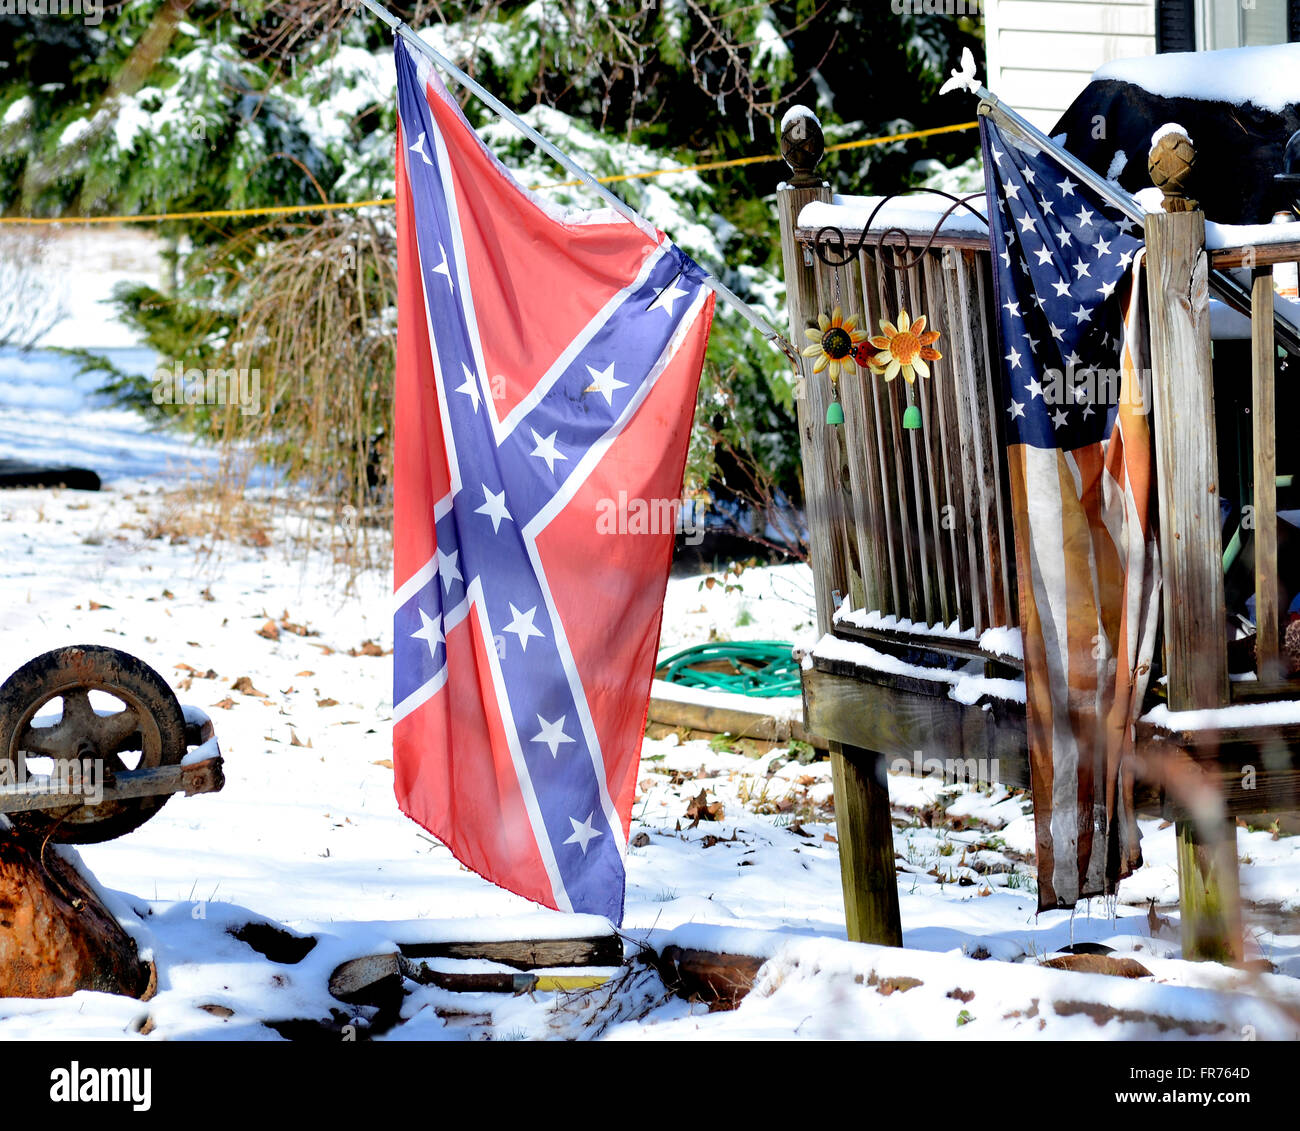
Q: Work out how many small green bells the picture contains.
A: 2